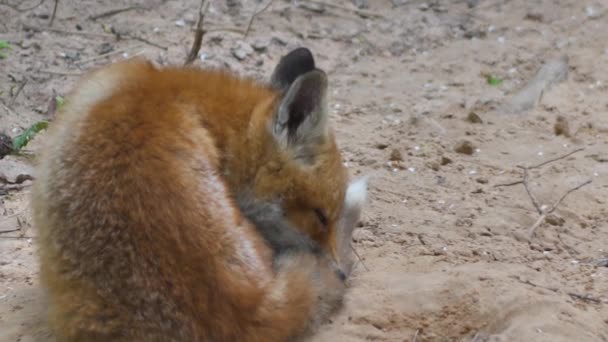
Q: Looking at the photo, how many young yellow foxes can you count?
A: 1